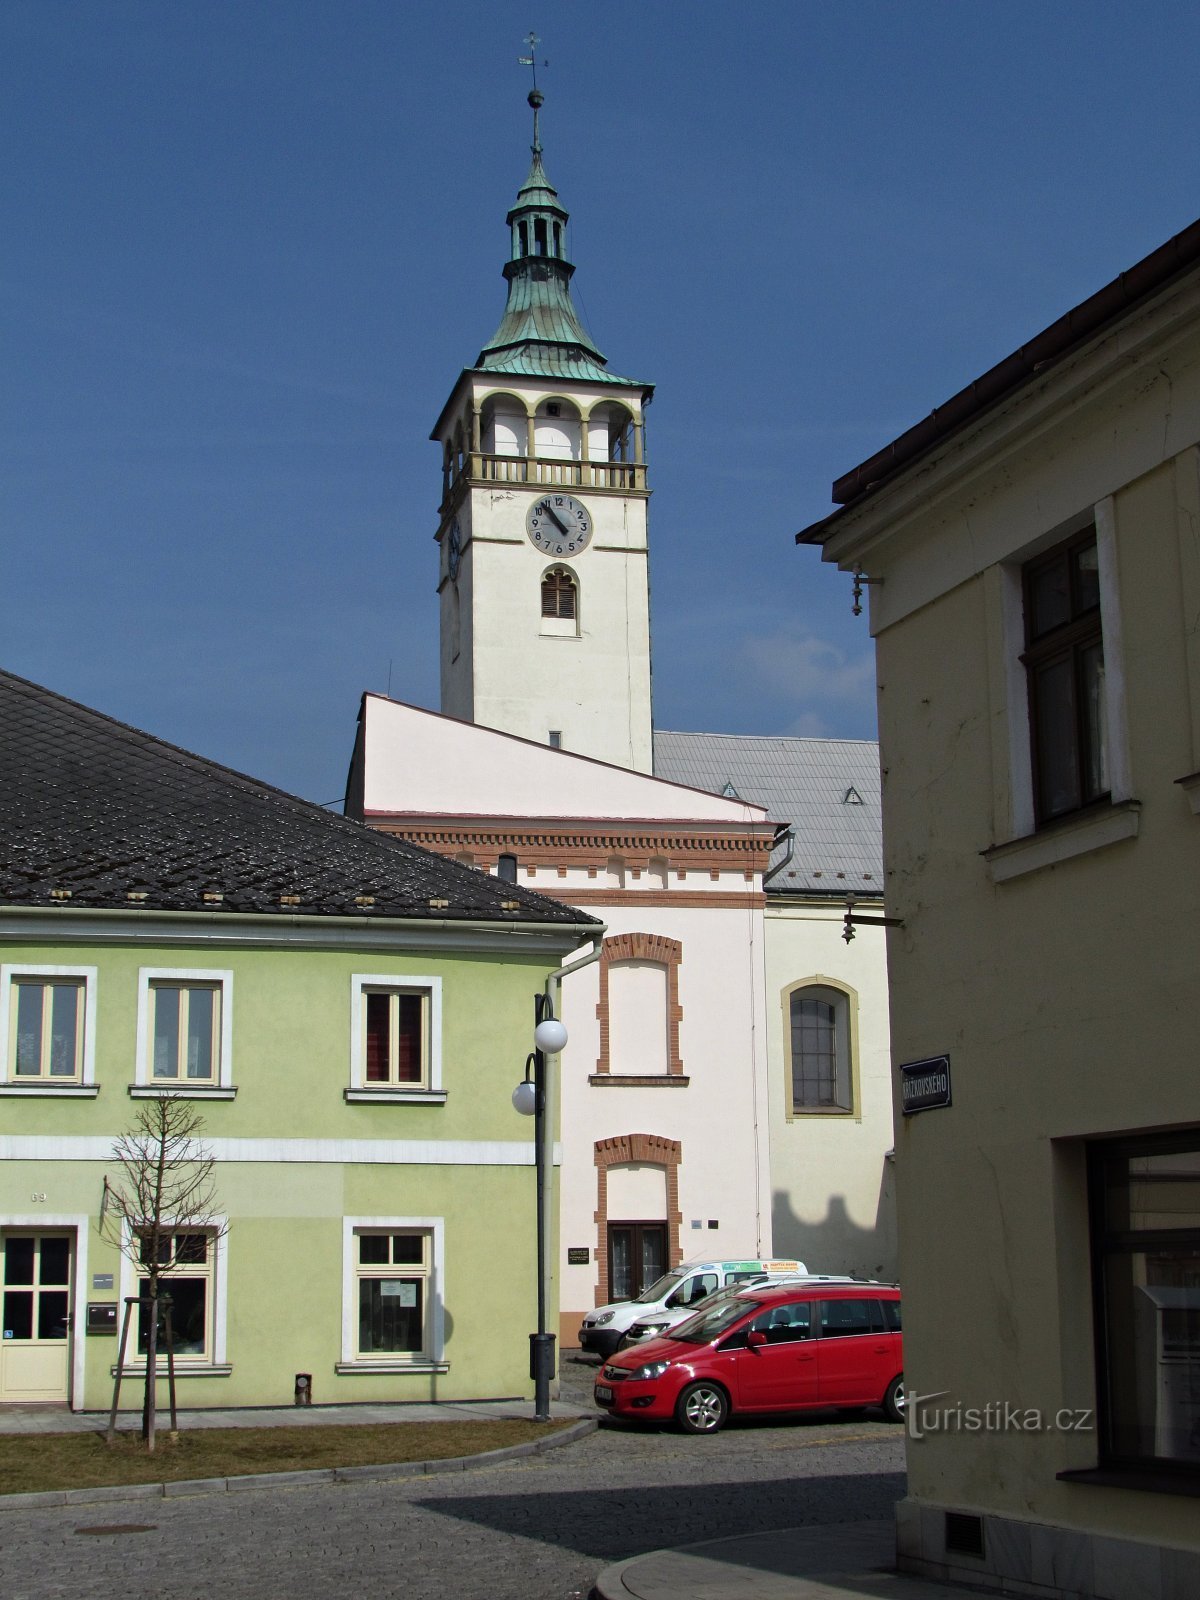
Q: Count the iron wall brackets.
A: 2